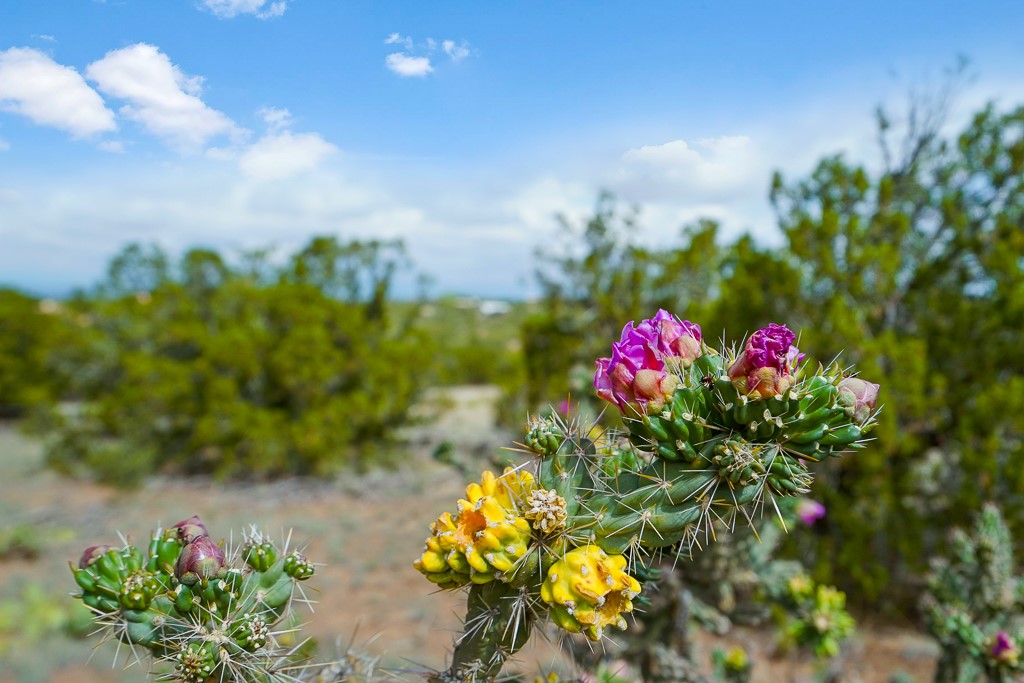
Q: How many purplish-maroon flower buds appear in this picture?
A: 3